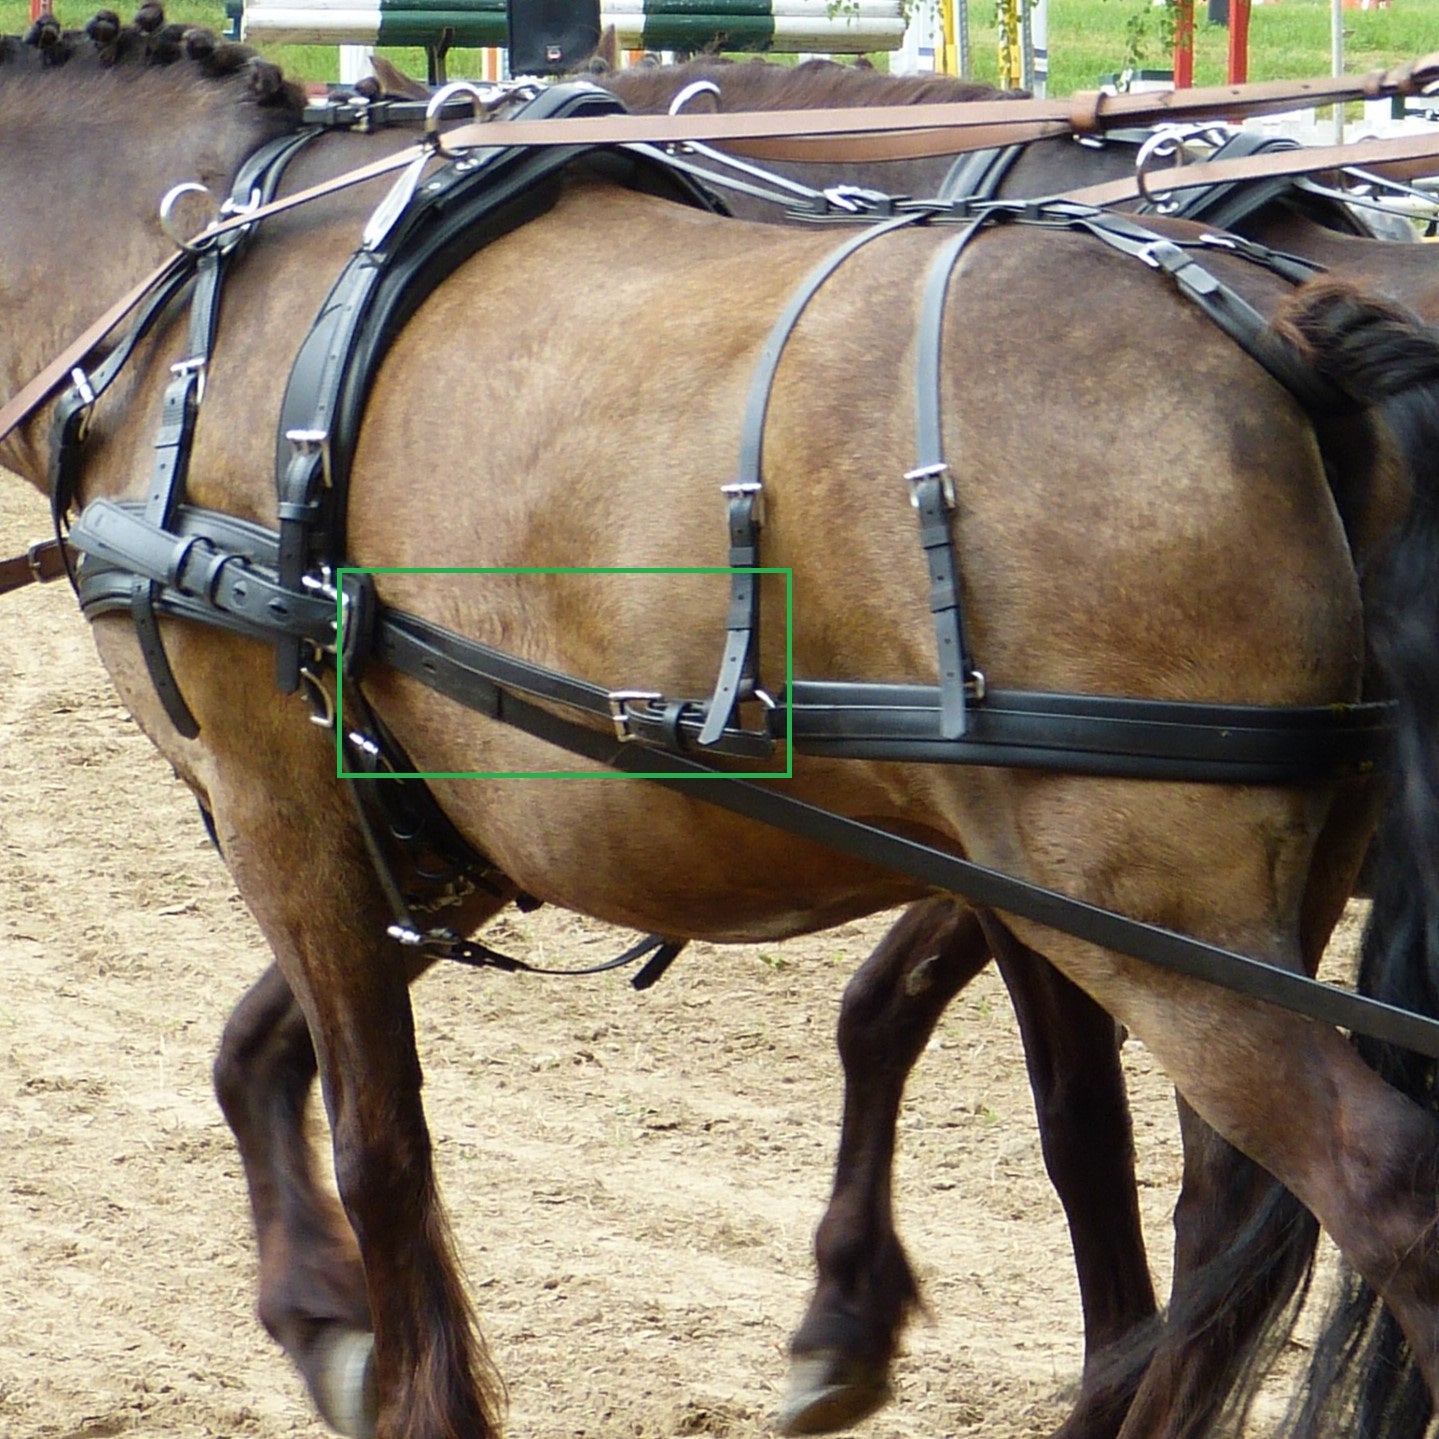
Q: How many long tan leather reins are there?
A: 2